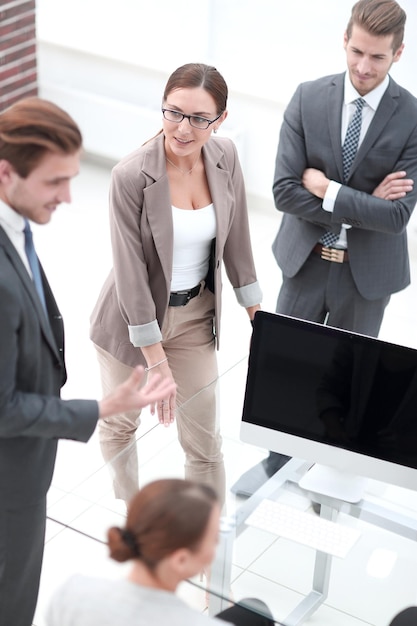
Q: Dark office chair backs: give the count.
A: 2